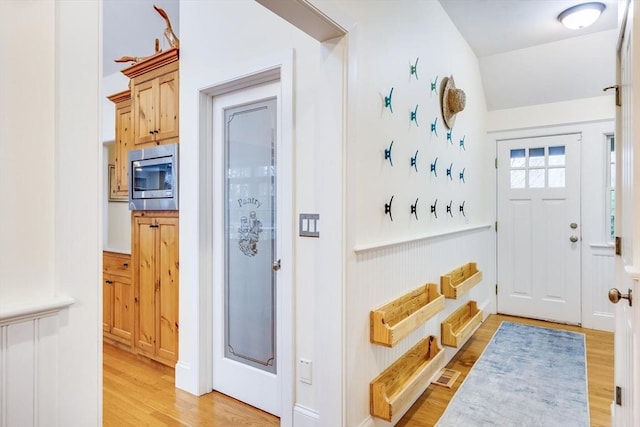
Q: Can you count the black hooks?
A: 5